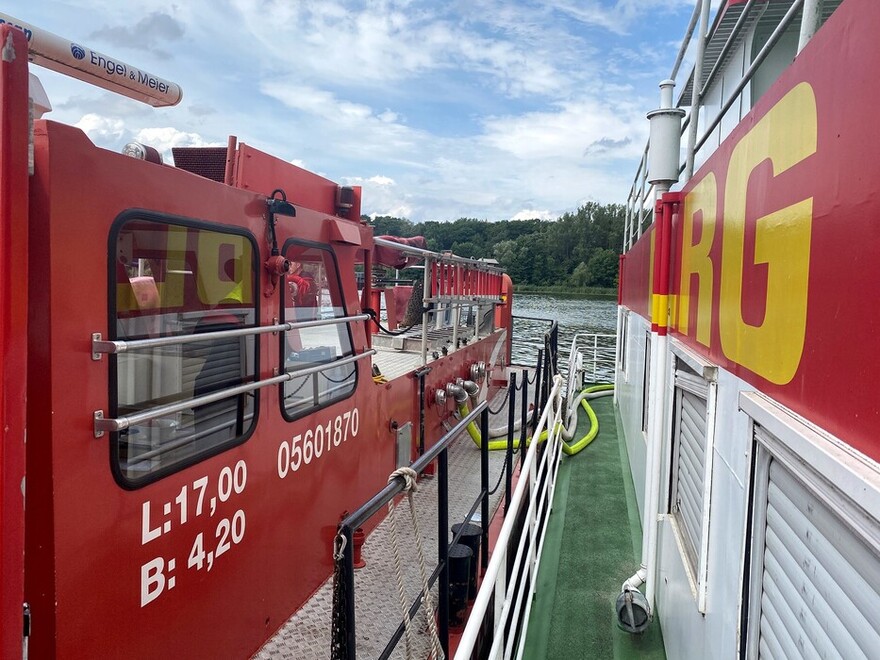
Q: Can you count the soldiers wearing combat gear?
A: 0